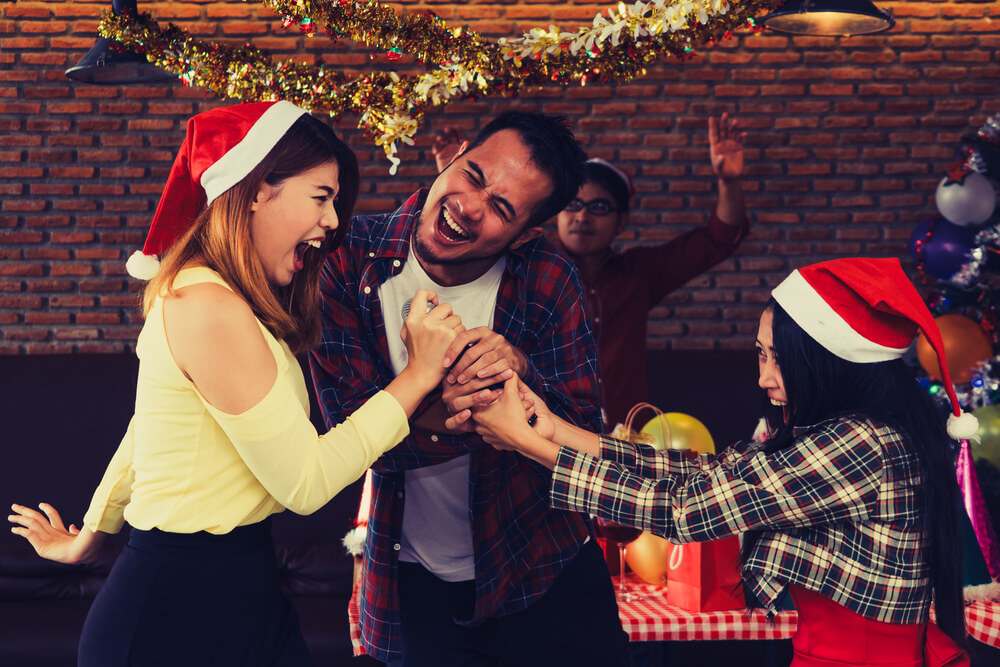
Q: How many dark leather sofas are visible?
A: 1